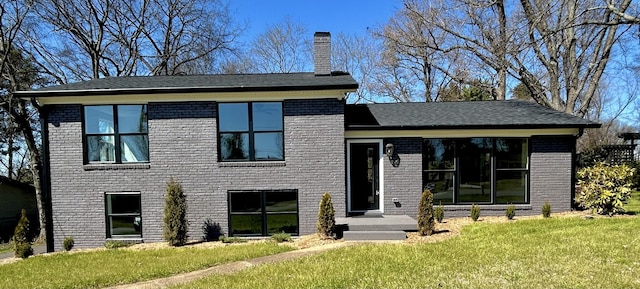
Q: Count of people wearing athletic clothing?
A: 0